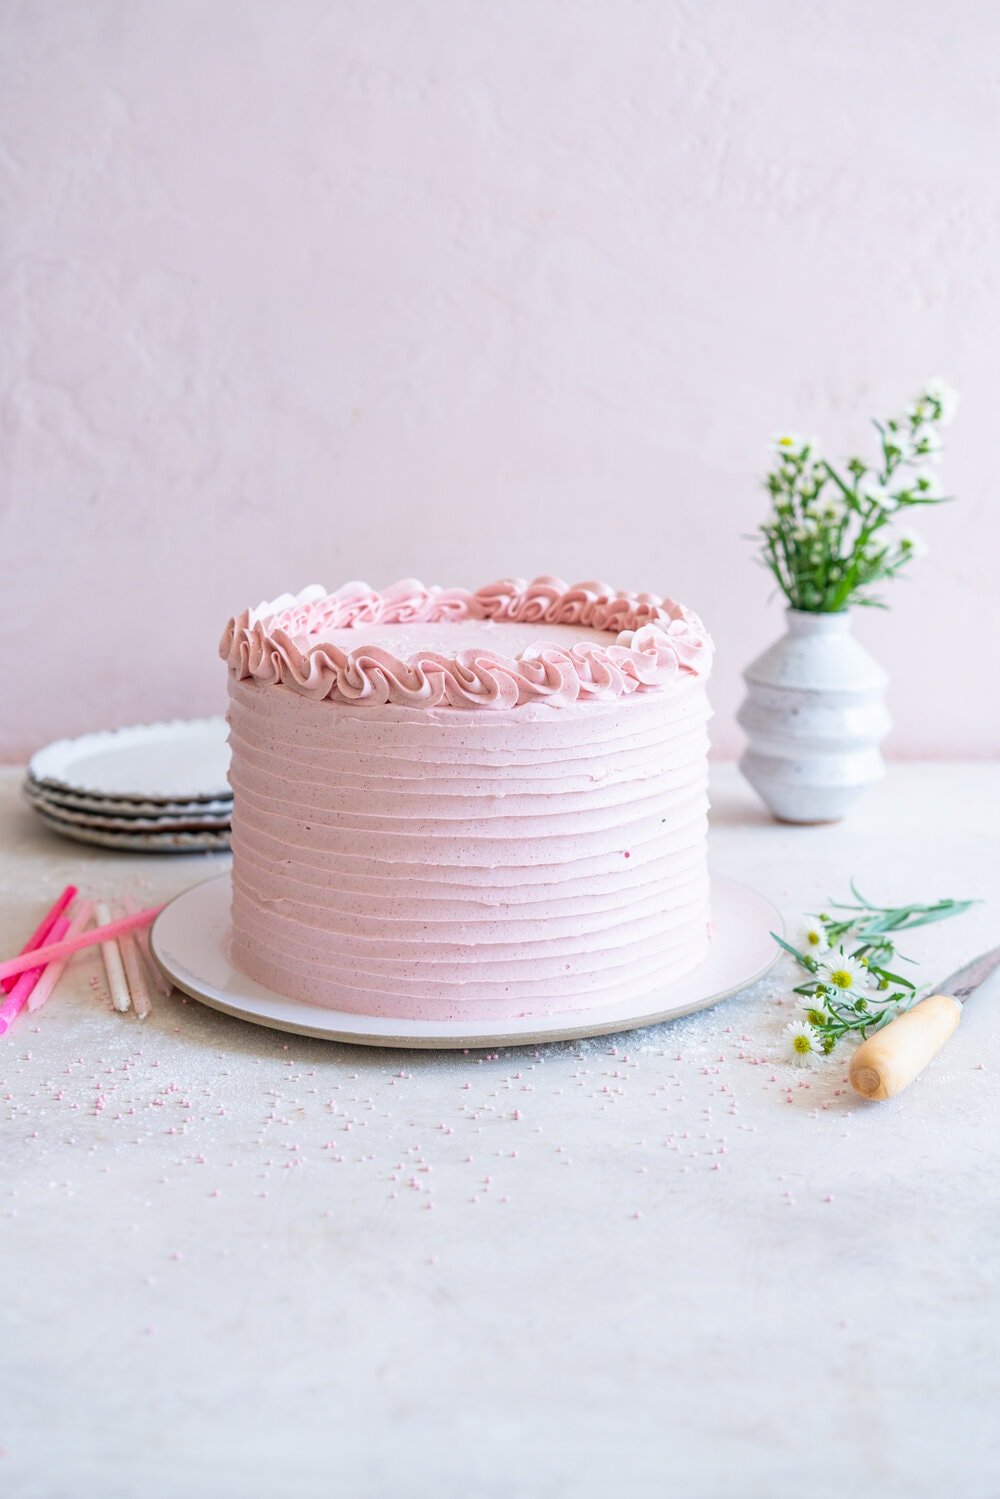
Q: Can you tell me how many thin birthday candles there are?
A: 7